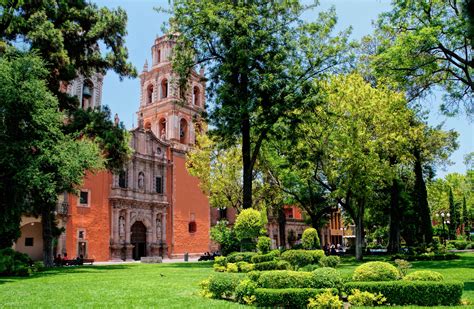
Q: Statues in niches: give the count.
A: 3